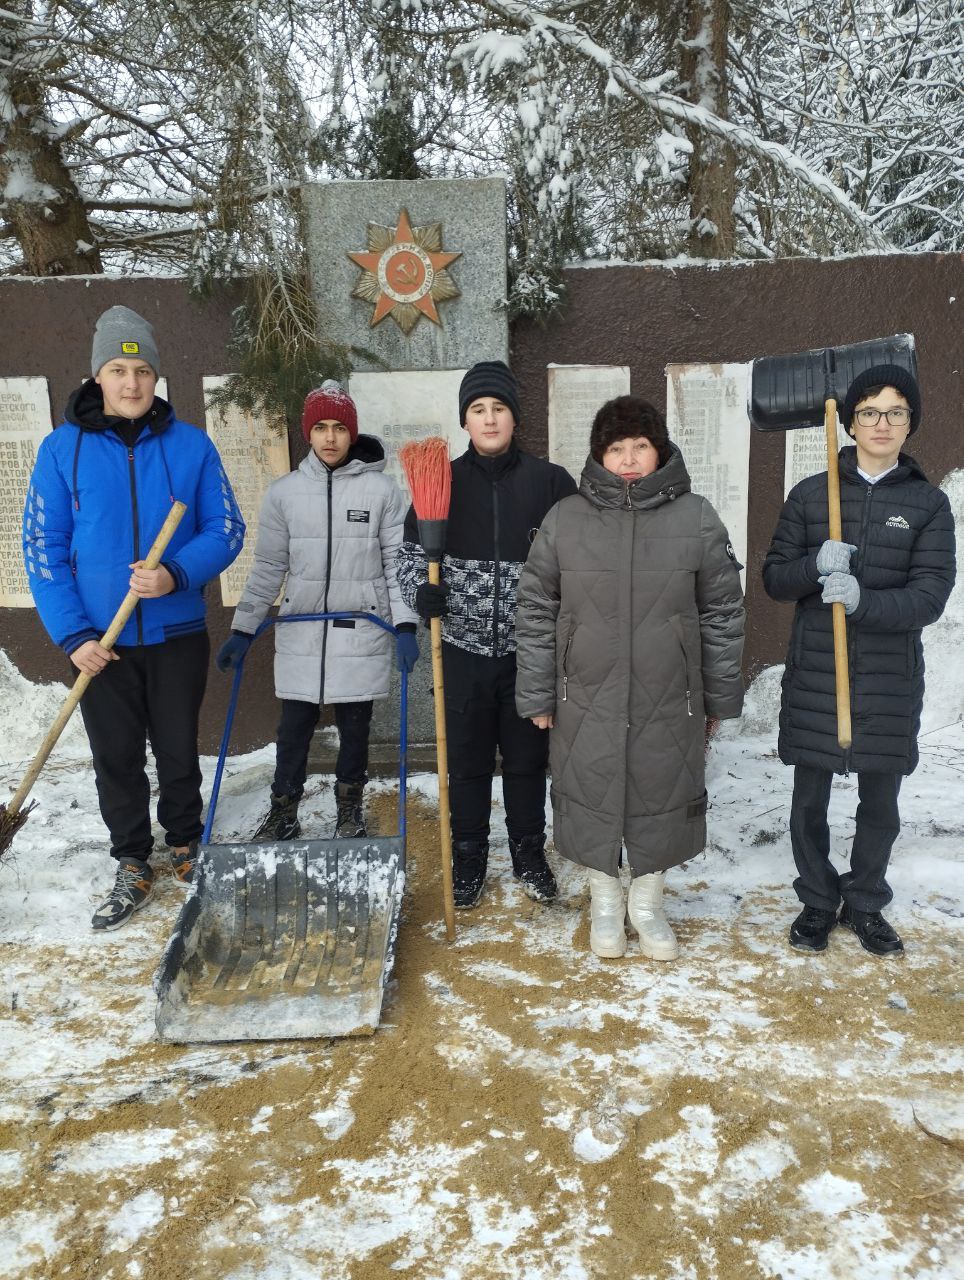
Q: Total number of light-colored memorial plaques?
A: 7